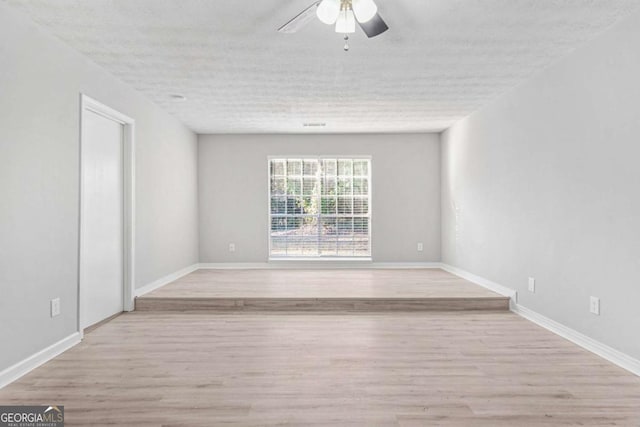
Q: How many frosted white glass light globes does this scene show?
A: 3